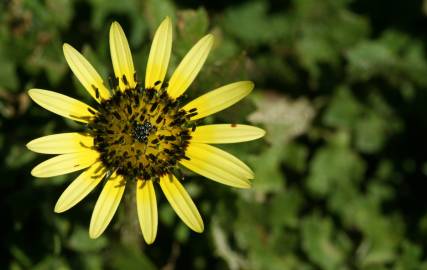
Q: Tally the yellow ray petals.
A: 14